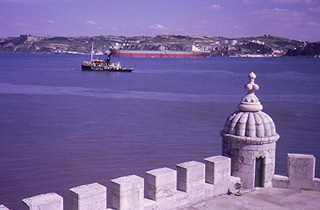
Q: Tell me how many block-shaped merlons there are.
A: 8